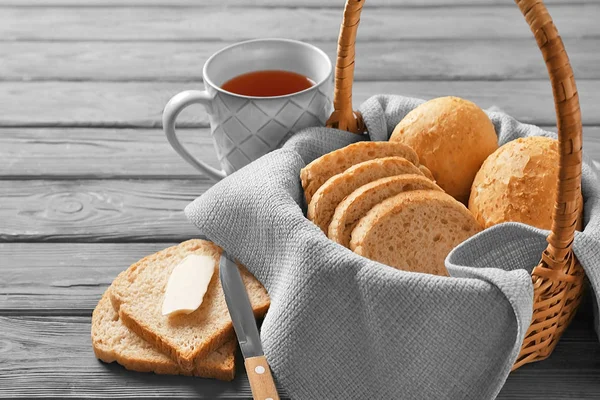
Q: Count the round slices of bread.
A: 4